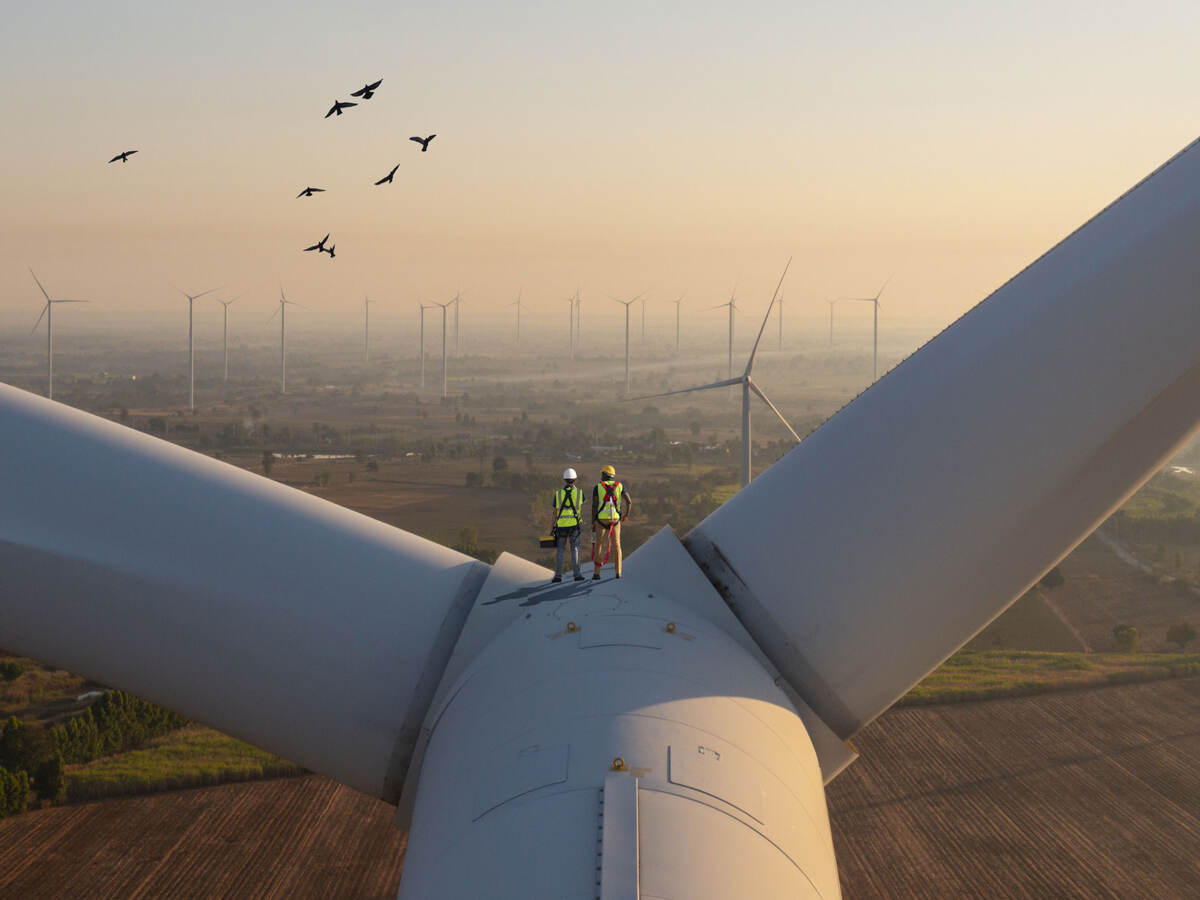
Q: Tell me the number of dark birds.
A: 8